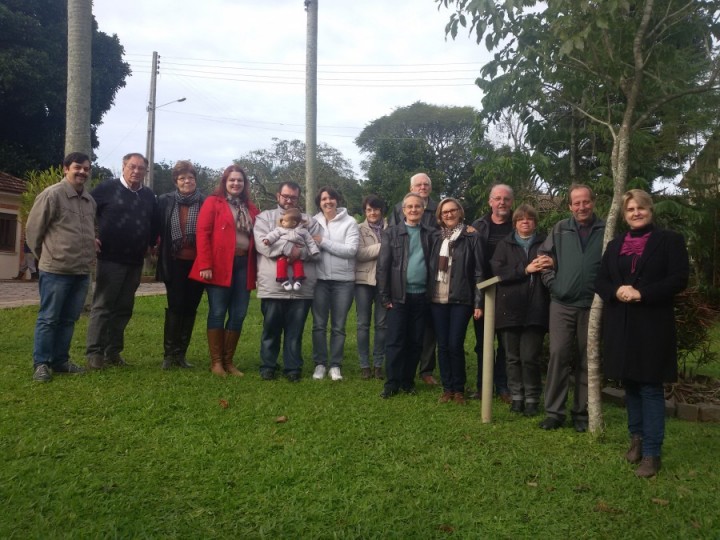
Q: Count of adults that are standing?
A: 14